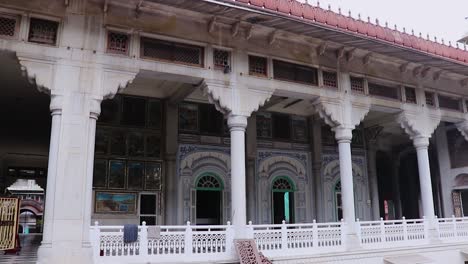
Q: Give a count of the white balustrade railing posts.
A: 14